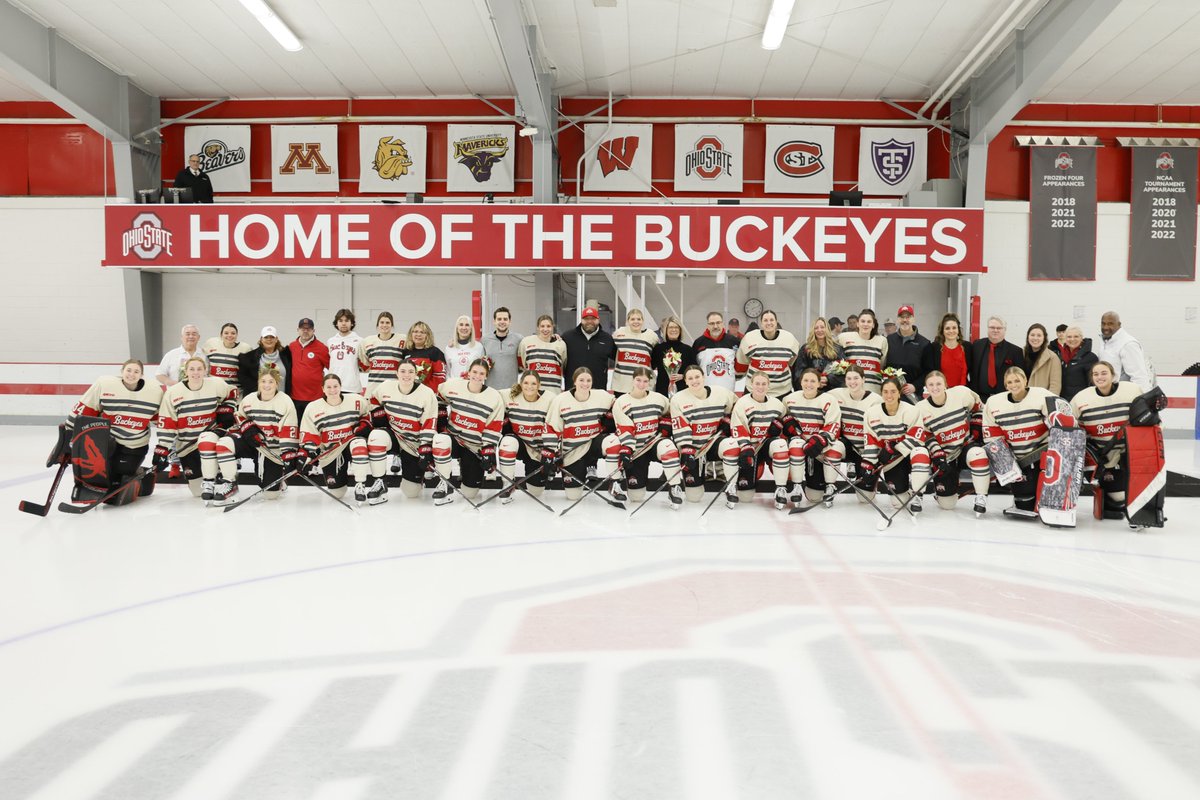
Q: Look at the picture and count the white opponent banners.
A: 7